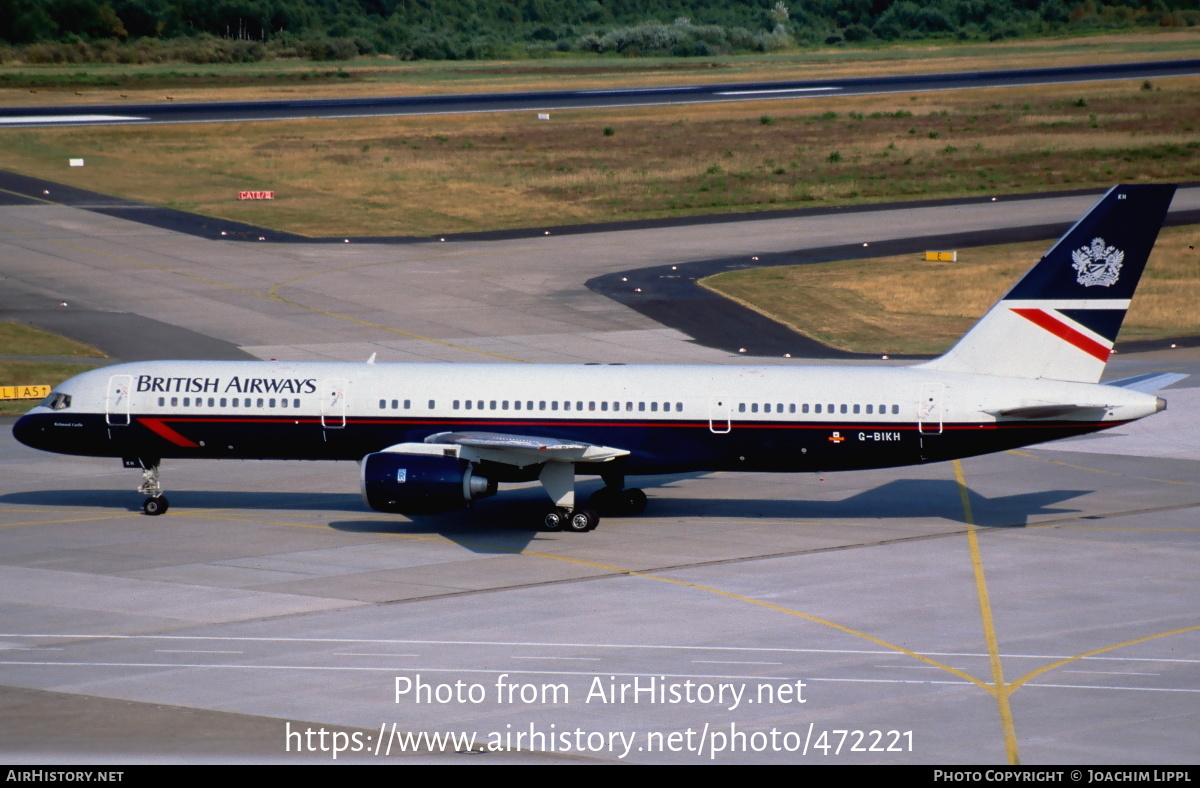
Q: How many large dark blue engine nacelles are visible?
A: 1